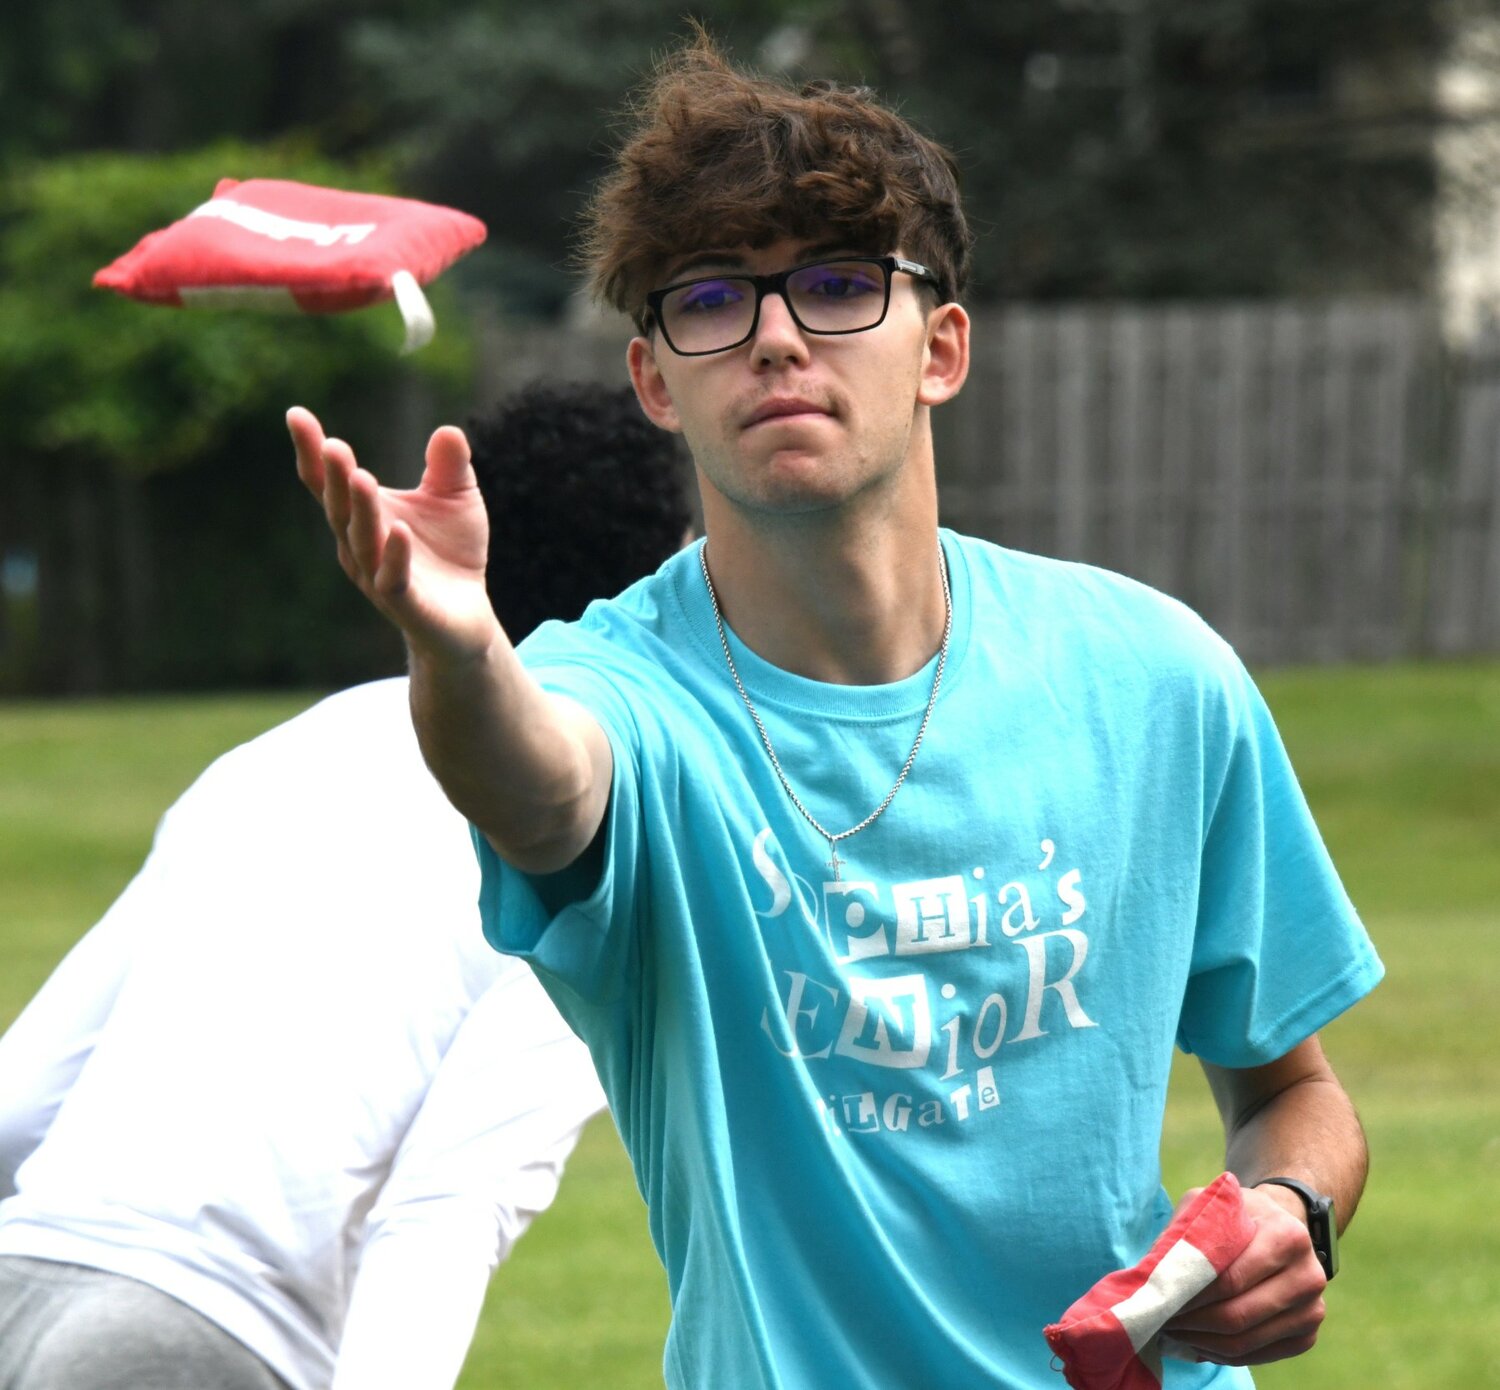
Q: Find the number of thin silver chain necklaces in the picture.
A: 1